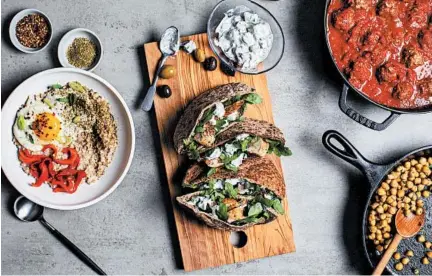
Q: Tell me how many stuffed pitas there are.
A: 4